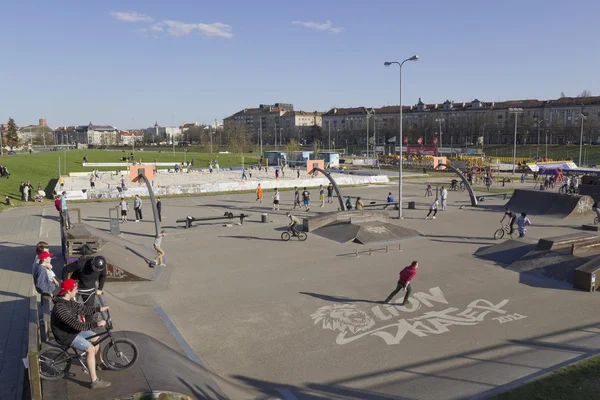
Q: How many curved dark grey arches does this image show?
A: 3